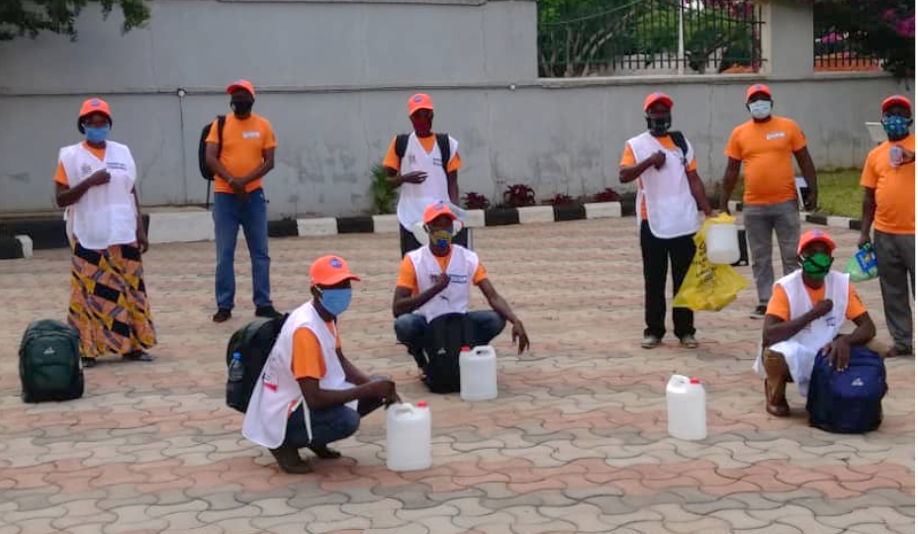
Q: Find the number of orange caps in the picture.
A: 9